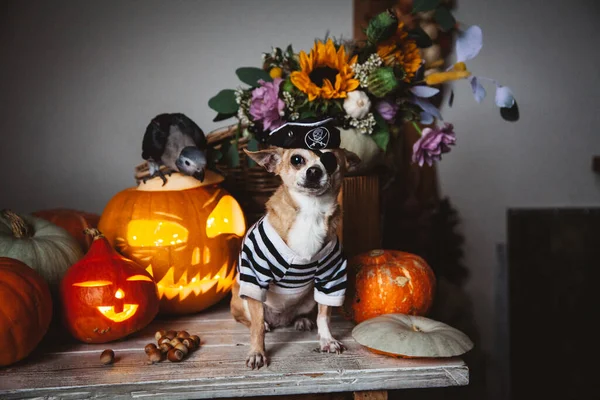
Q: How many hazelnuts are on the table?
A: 13